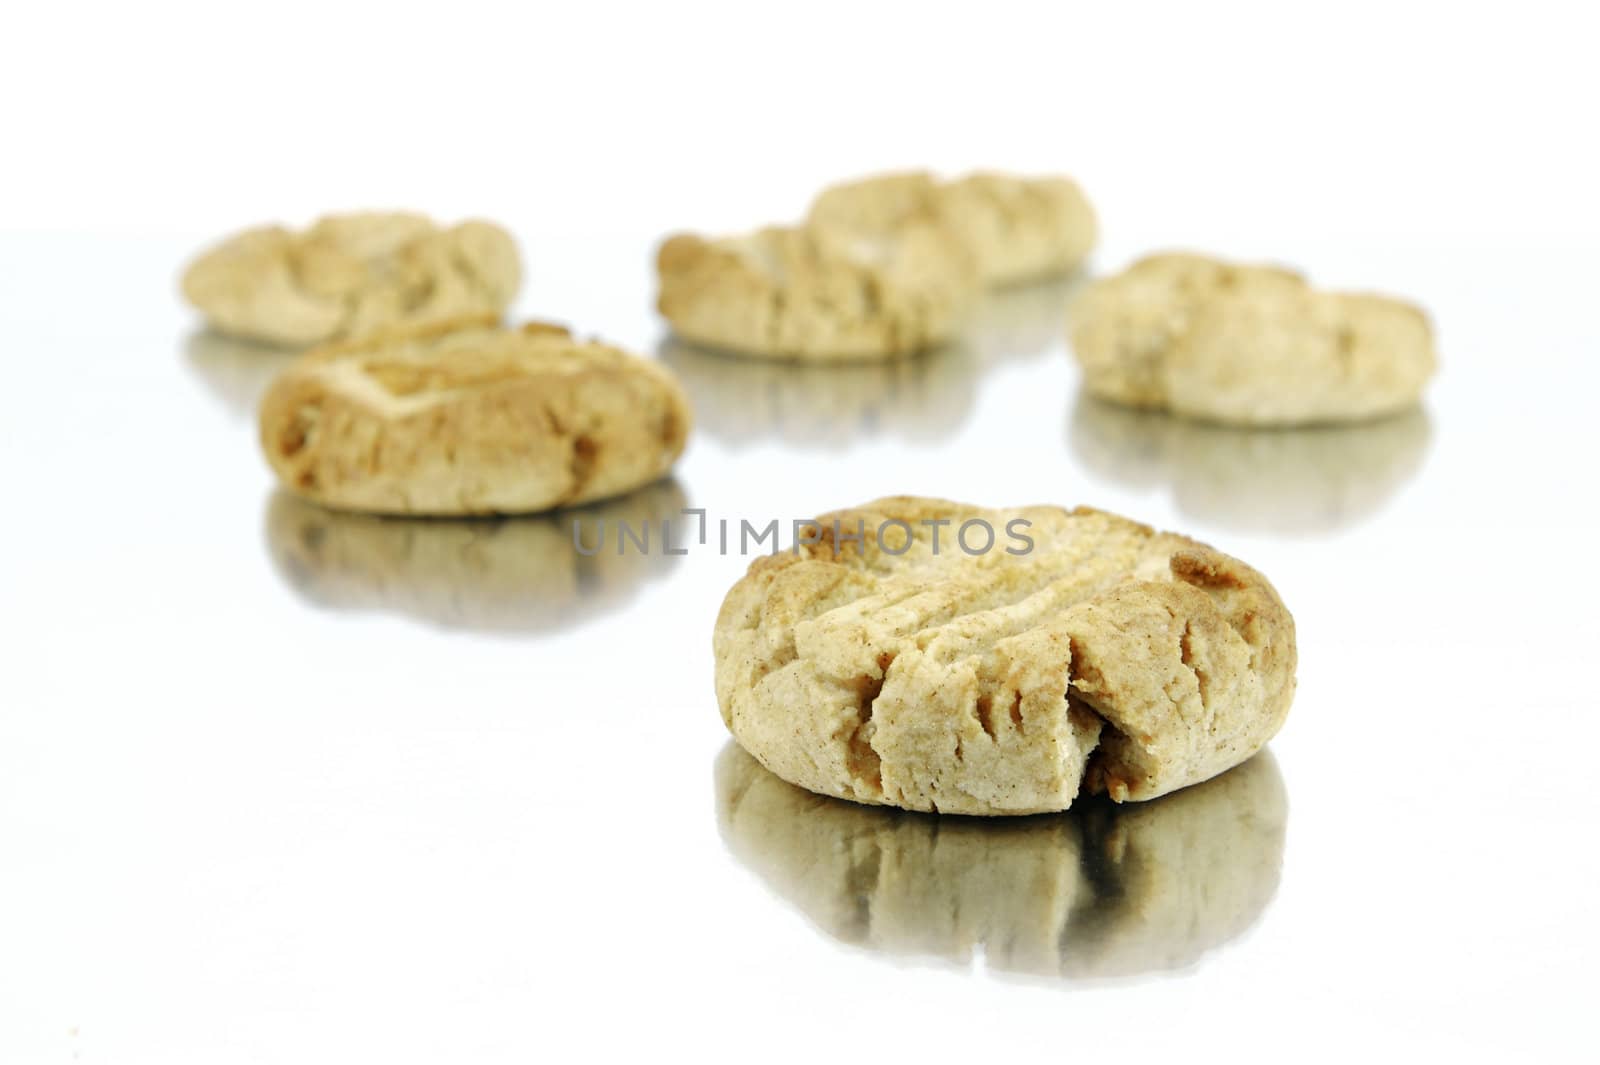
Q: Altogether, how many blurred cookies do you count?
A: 5